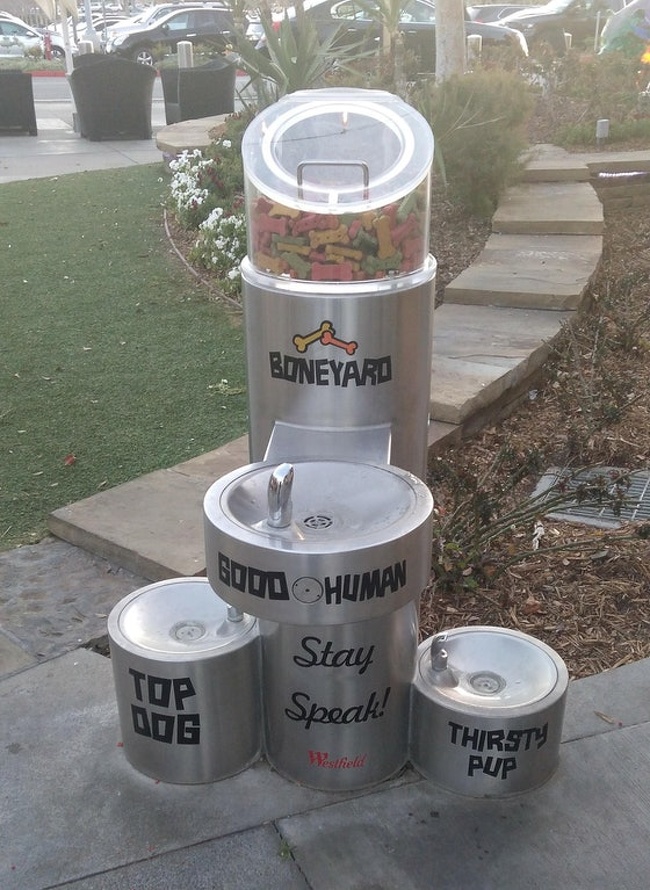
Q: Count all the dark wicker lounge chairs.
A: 3